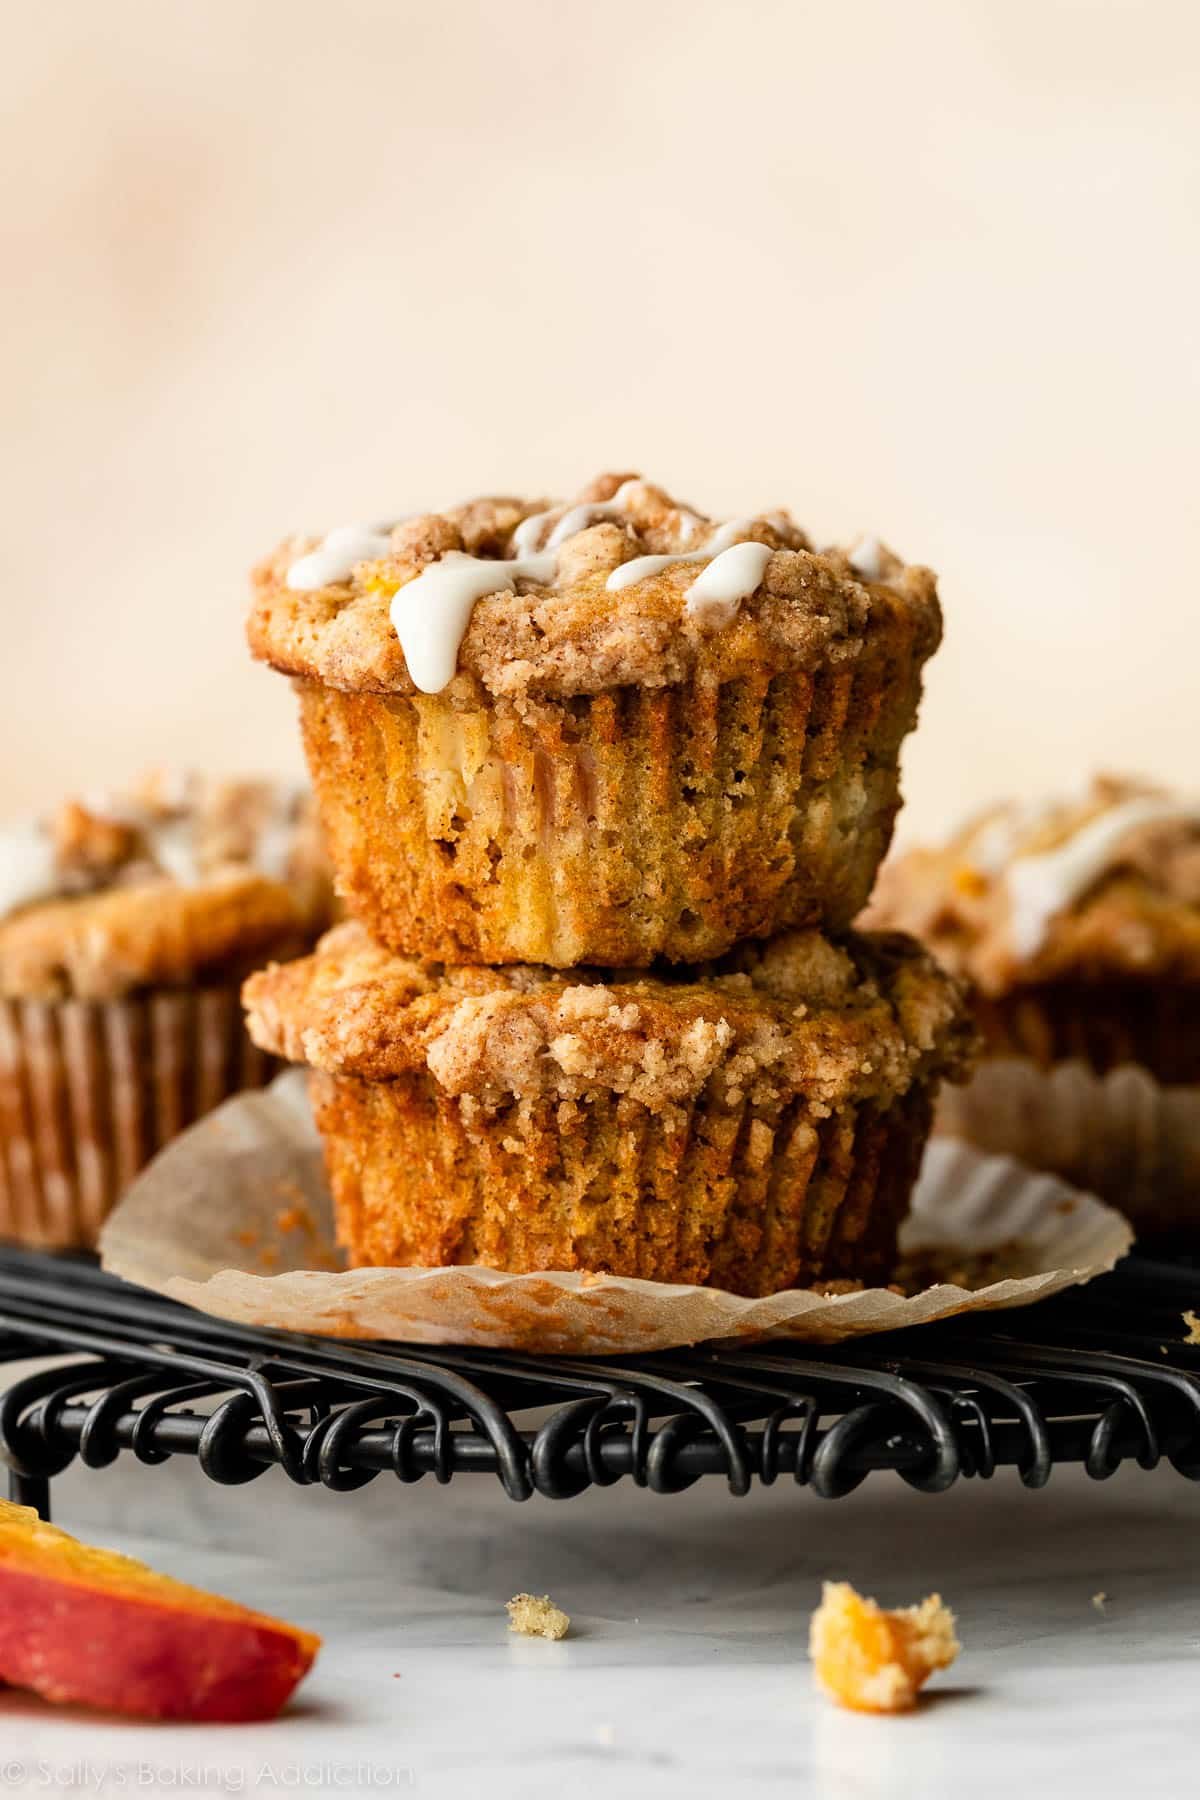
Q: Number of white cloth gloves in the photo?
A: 0